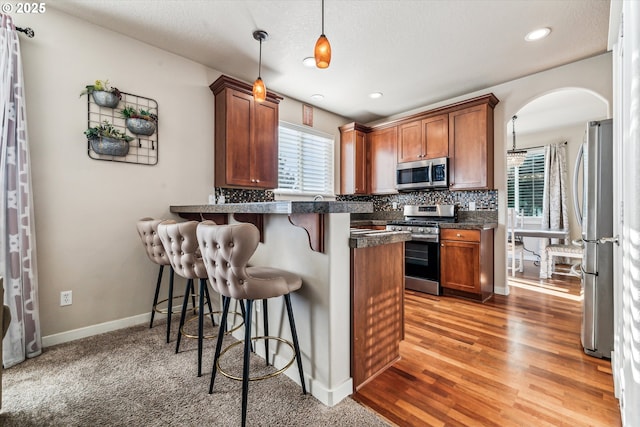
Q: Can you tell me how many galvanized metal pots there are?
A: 3